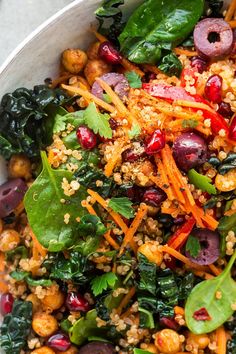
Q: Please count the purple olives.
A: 6